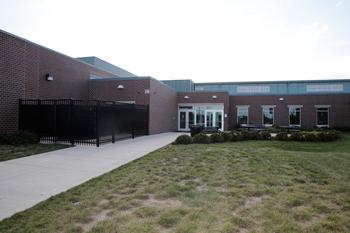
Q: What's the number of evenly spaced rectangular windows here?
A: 4